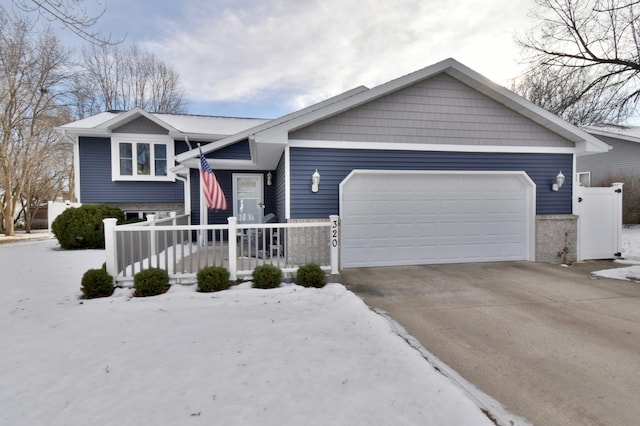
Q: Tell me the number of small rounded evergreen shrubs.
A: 5